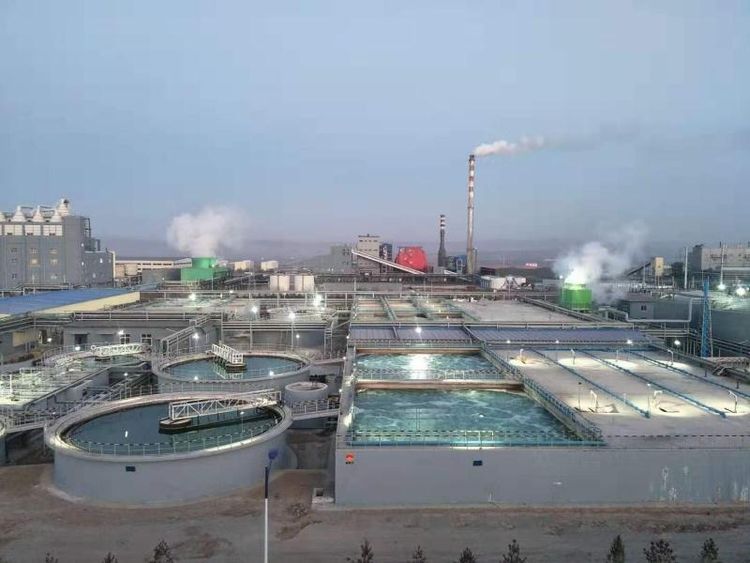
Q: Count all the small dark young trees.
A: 10